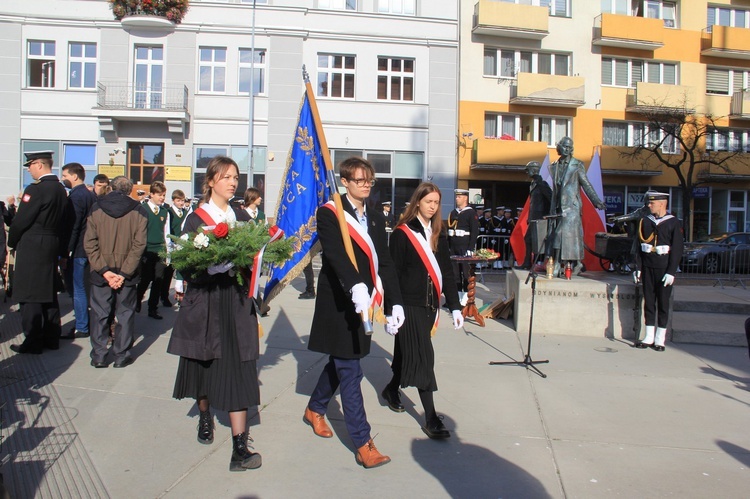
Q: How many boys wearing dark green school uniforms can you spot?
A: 3